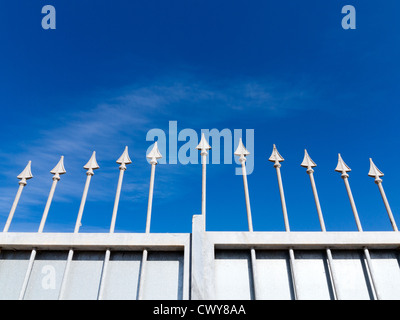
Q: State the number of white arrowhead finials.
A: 11